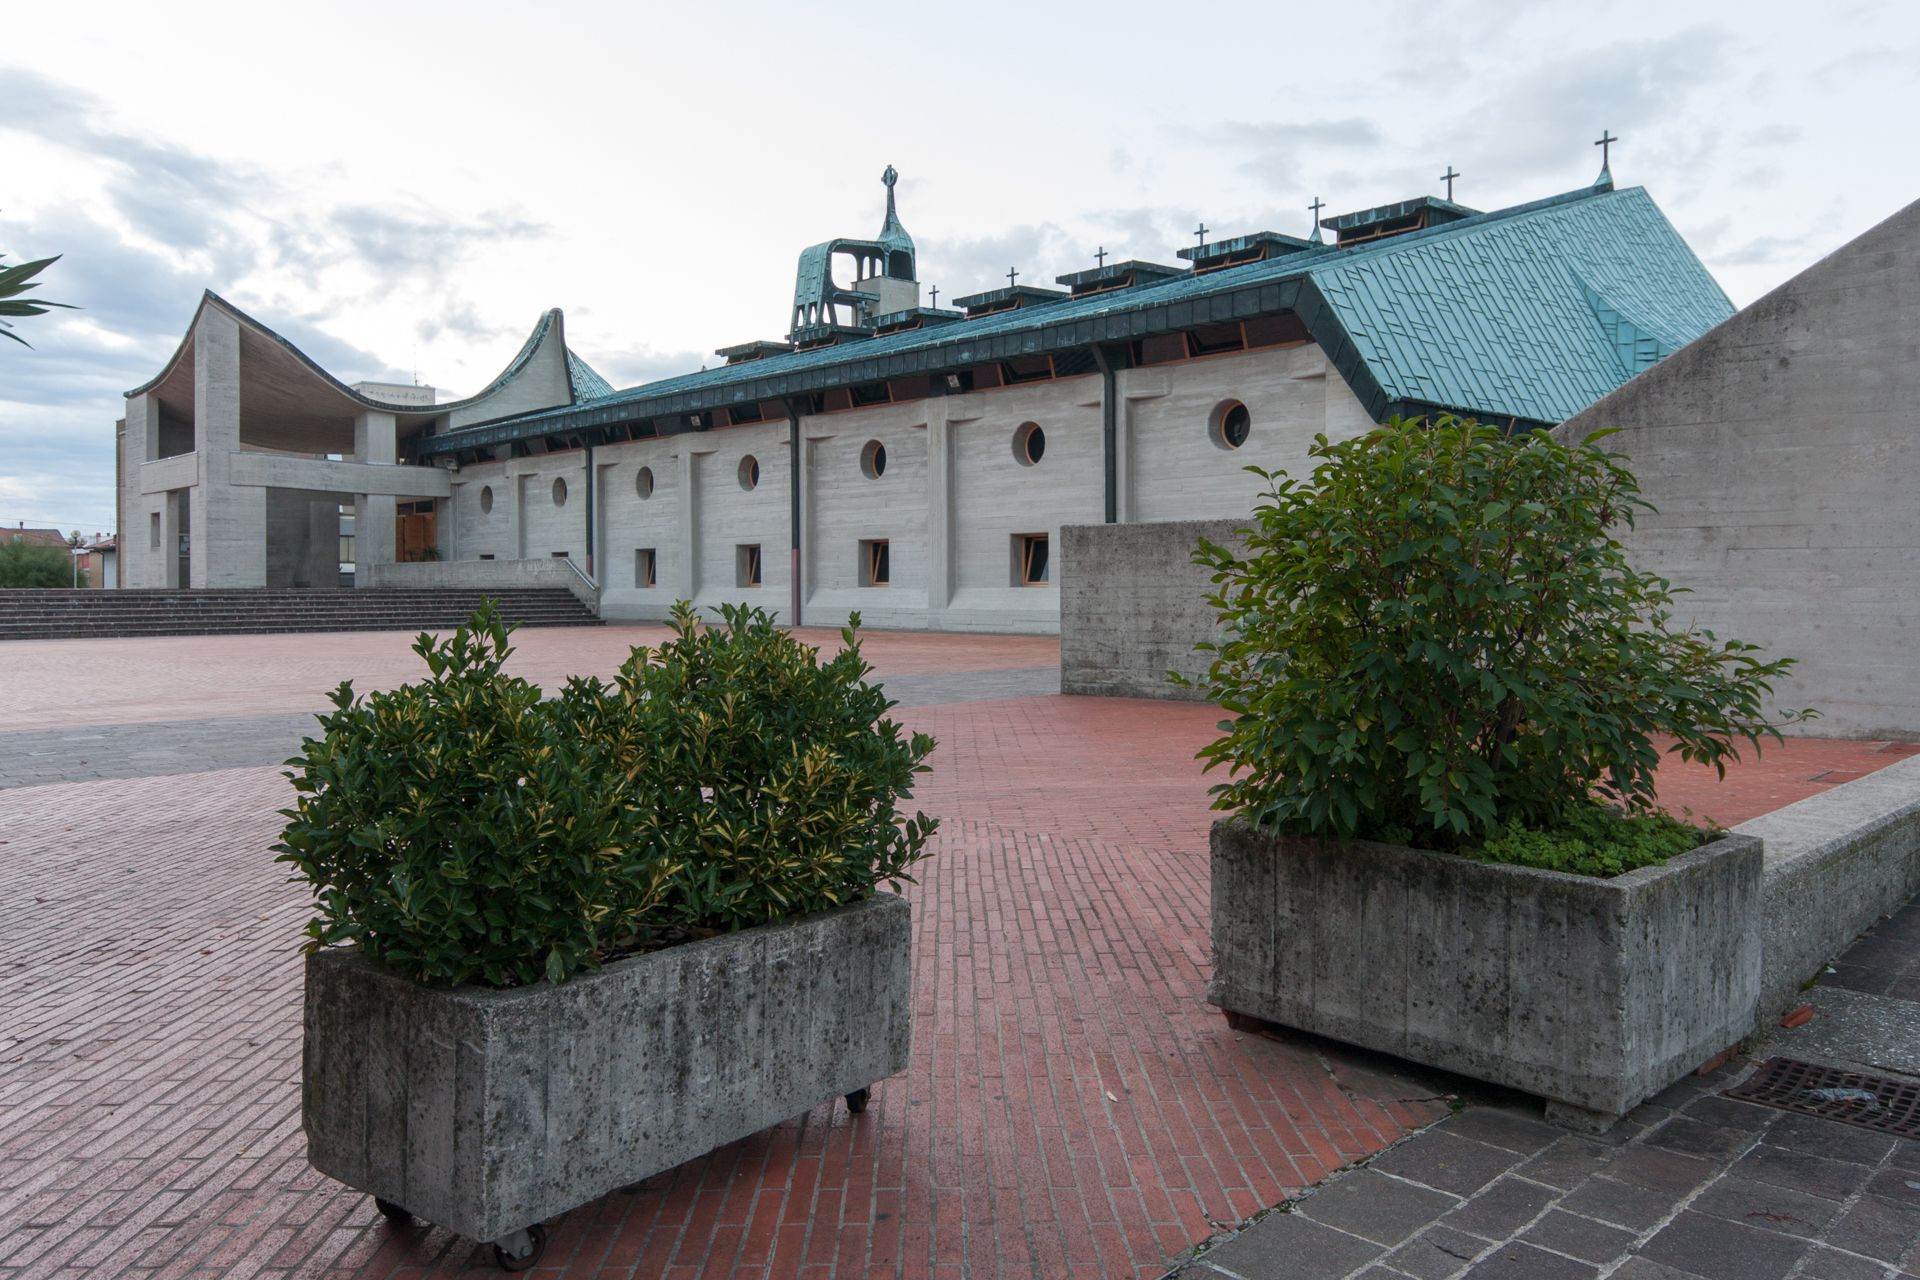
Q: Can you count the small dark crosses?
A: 7